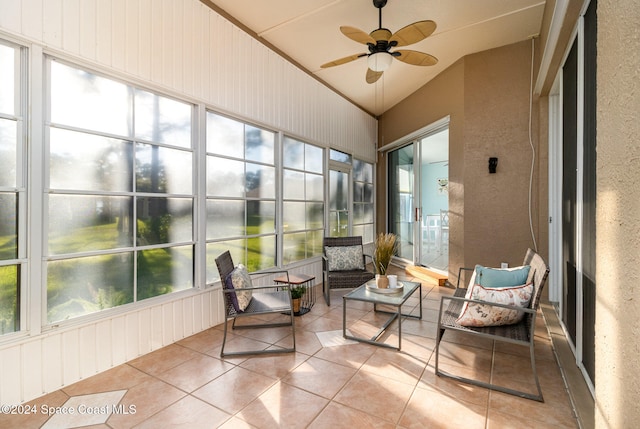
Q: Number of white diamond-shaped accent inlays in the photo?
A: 2